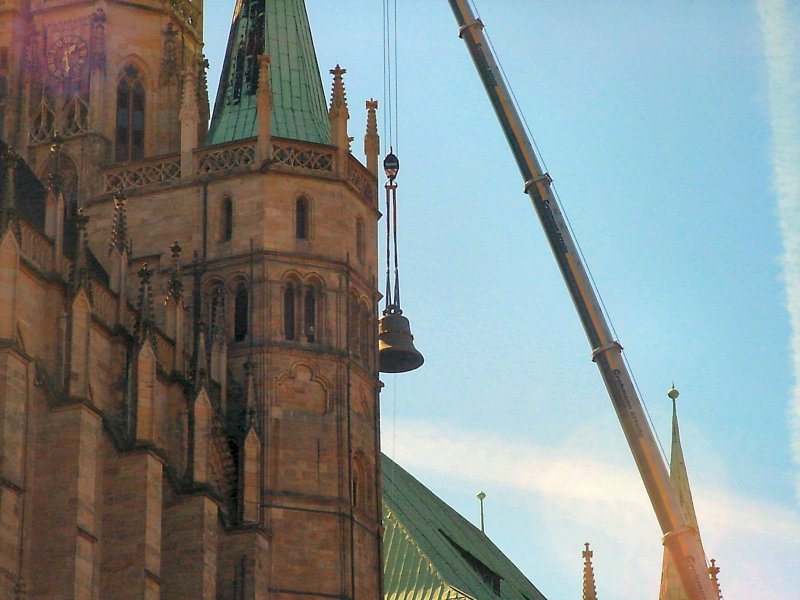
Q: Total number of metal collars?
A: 4